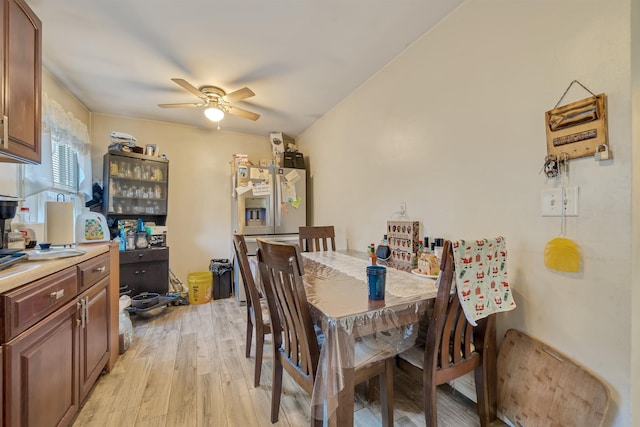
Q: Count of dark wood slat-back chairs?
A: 4